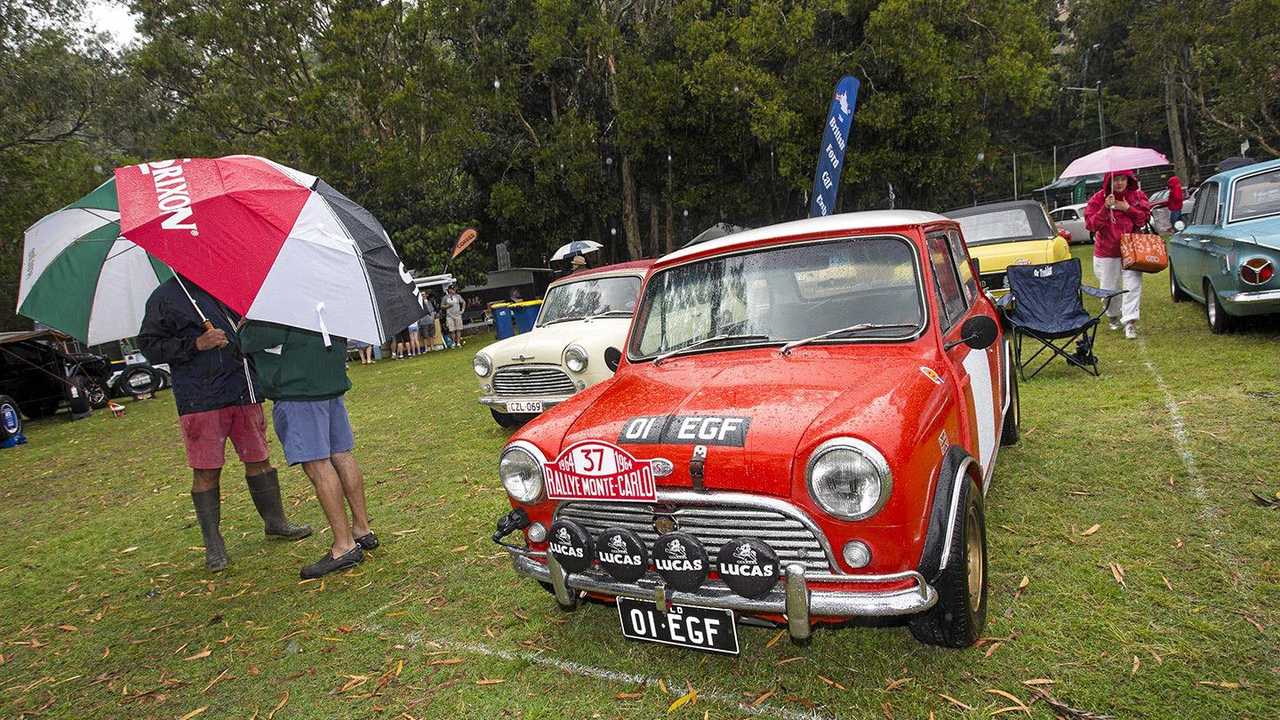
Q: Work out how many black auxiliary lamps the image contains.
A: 4